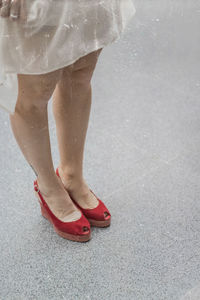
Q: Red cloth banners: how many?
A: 0